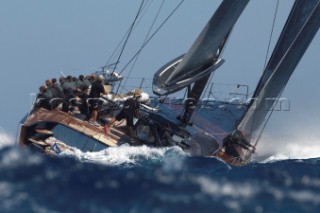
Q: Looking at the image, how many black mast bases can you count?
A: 1